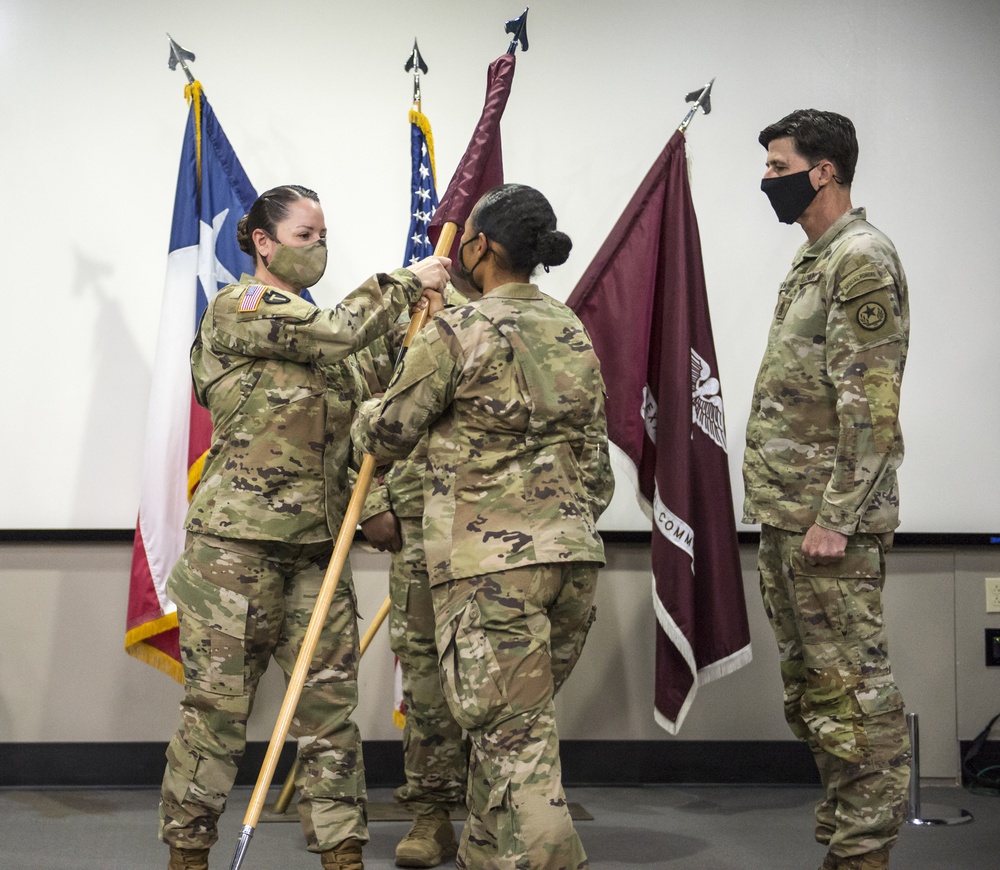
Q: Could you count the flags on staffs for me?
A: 4